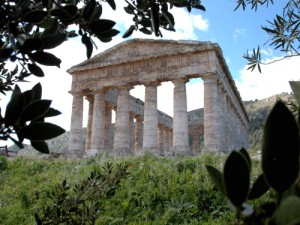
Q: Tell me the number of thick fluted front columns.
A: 6